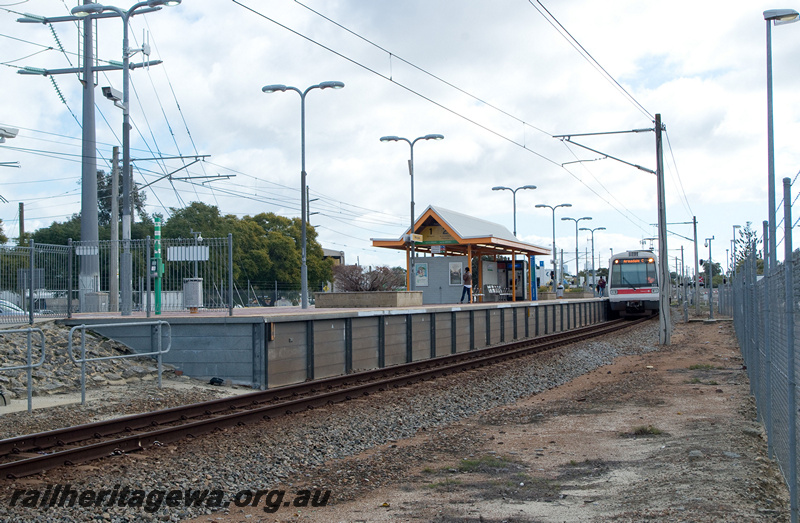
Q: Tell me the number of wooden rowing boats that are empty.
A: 0